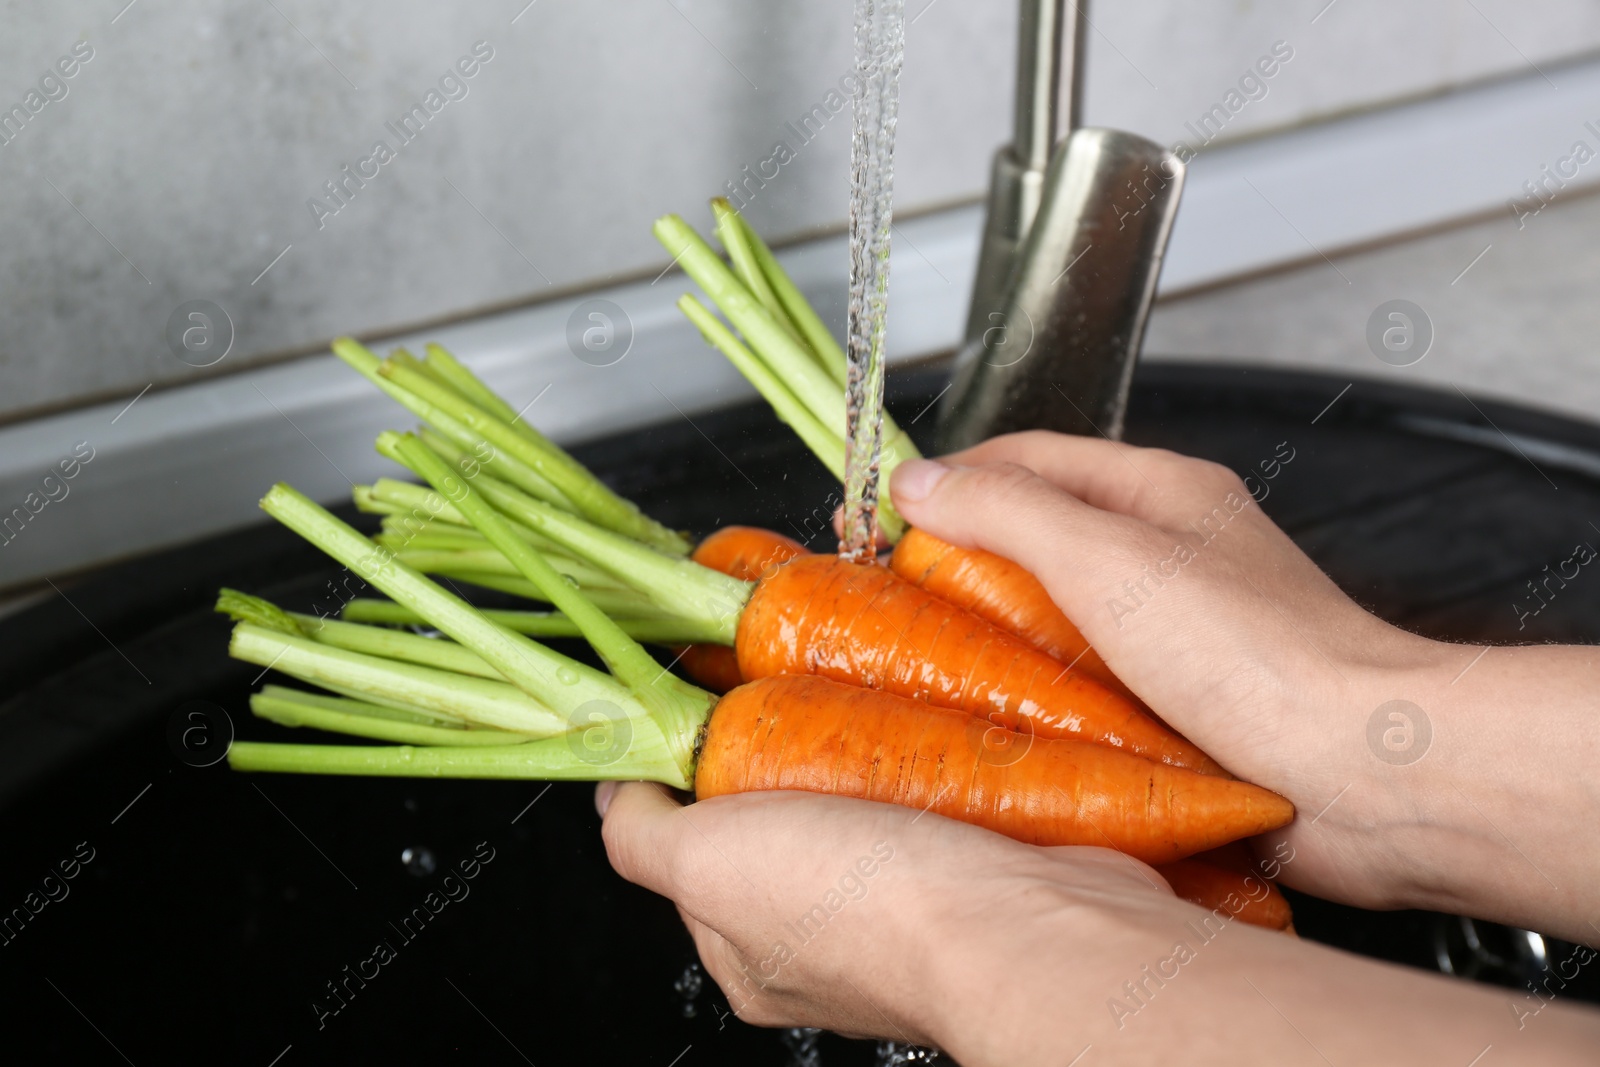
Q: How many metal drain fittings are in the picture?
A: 1